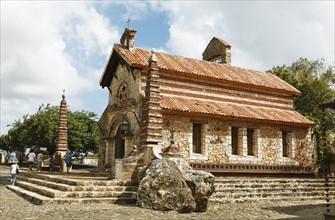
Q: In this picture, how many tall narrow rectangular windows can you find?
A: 4